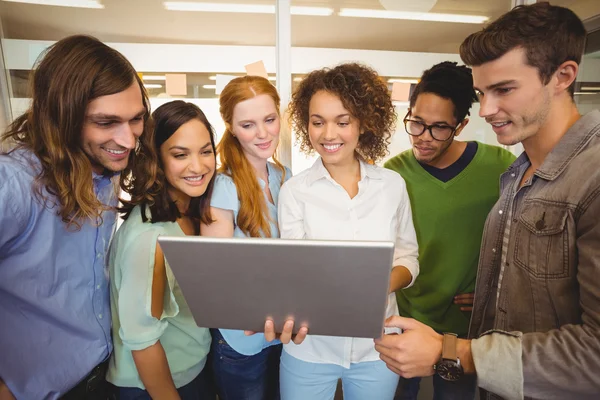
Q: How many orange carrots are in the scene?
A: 0